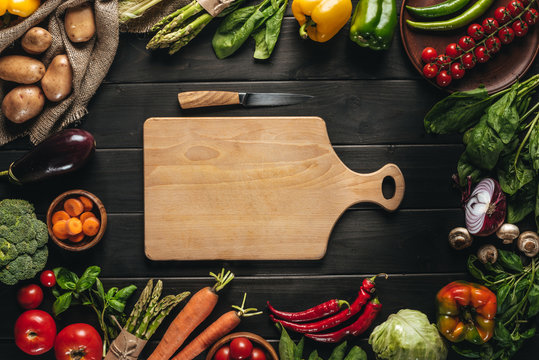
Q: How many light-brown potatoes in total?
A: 5